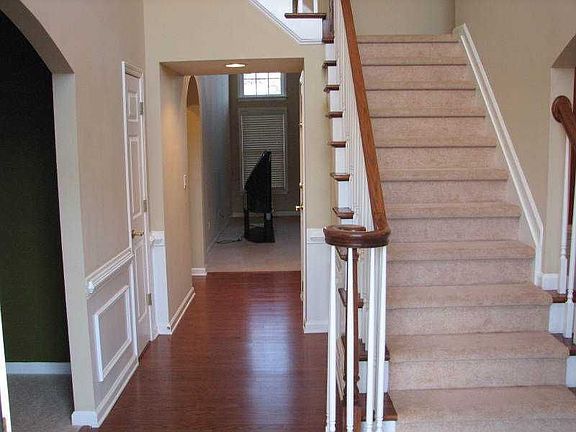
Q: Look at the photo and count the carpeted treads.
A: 11